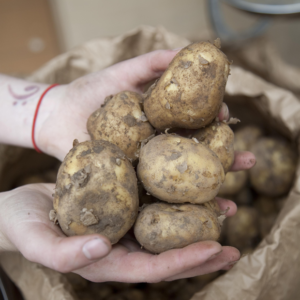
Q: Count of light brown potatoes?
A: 6